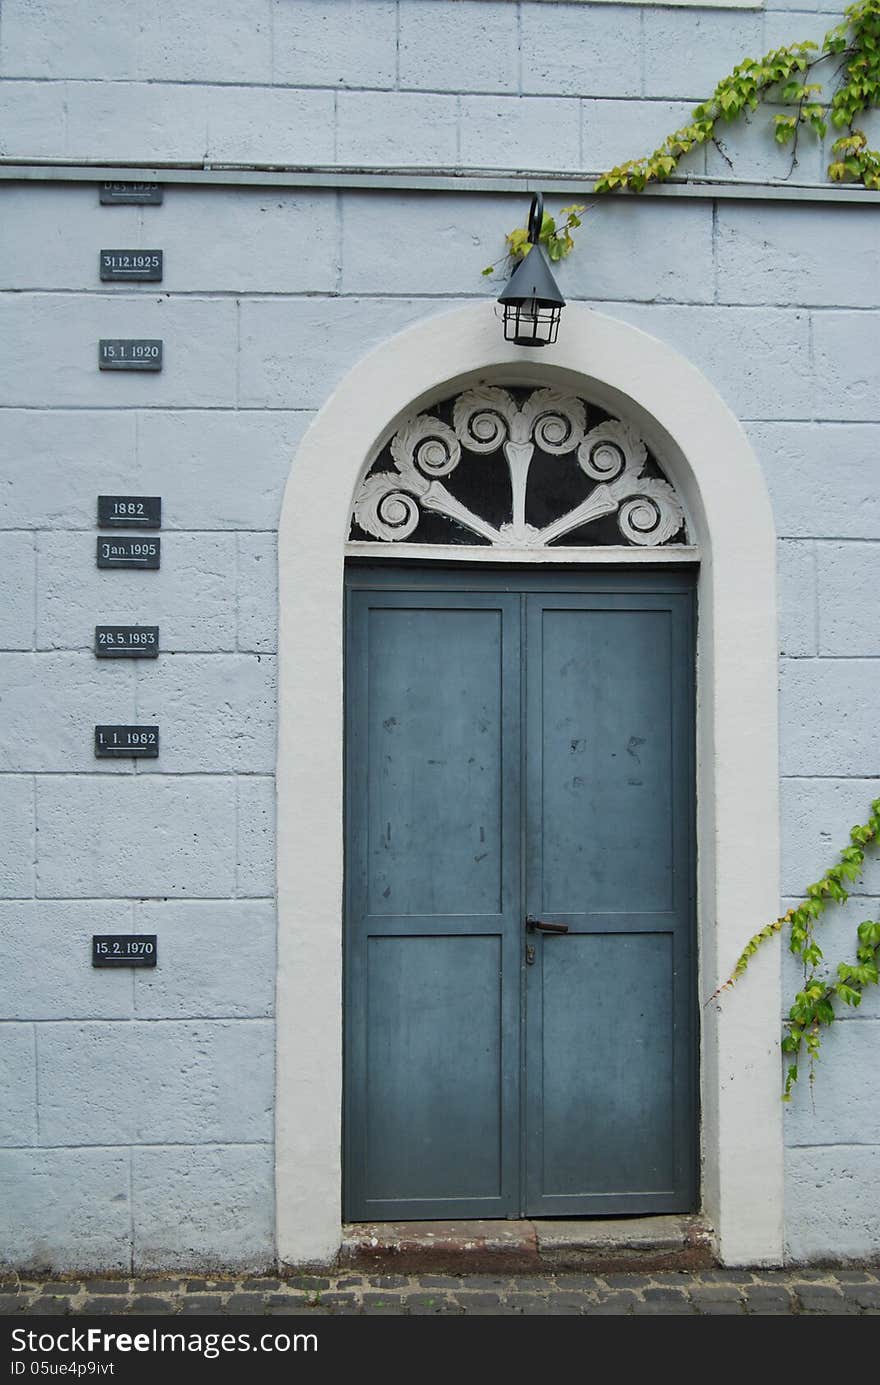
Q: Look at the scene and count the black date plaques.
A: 8